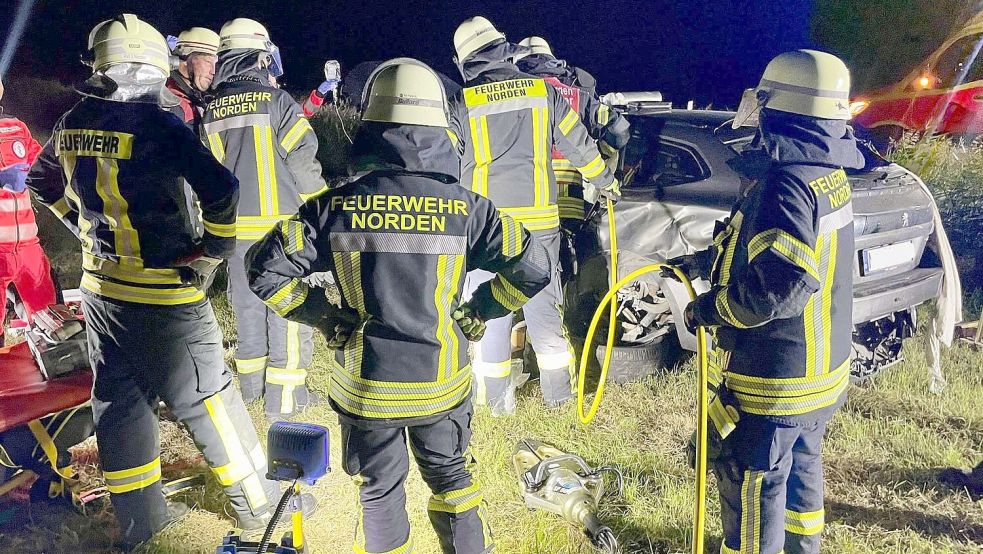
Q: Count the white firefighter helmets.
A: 7